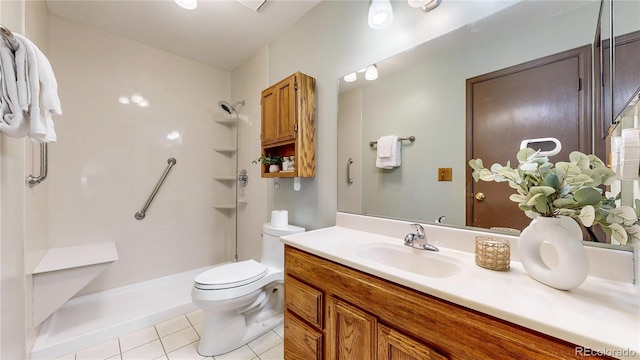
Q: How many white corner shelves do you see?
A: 4